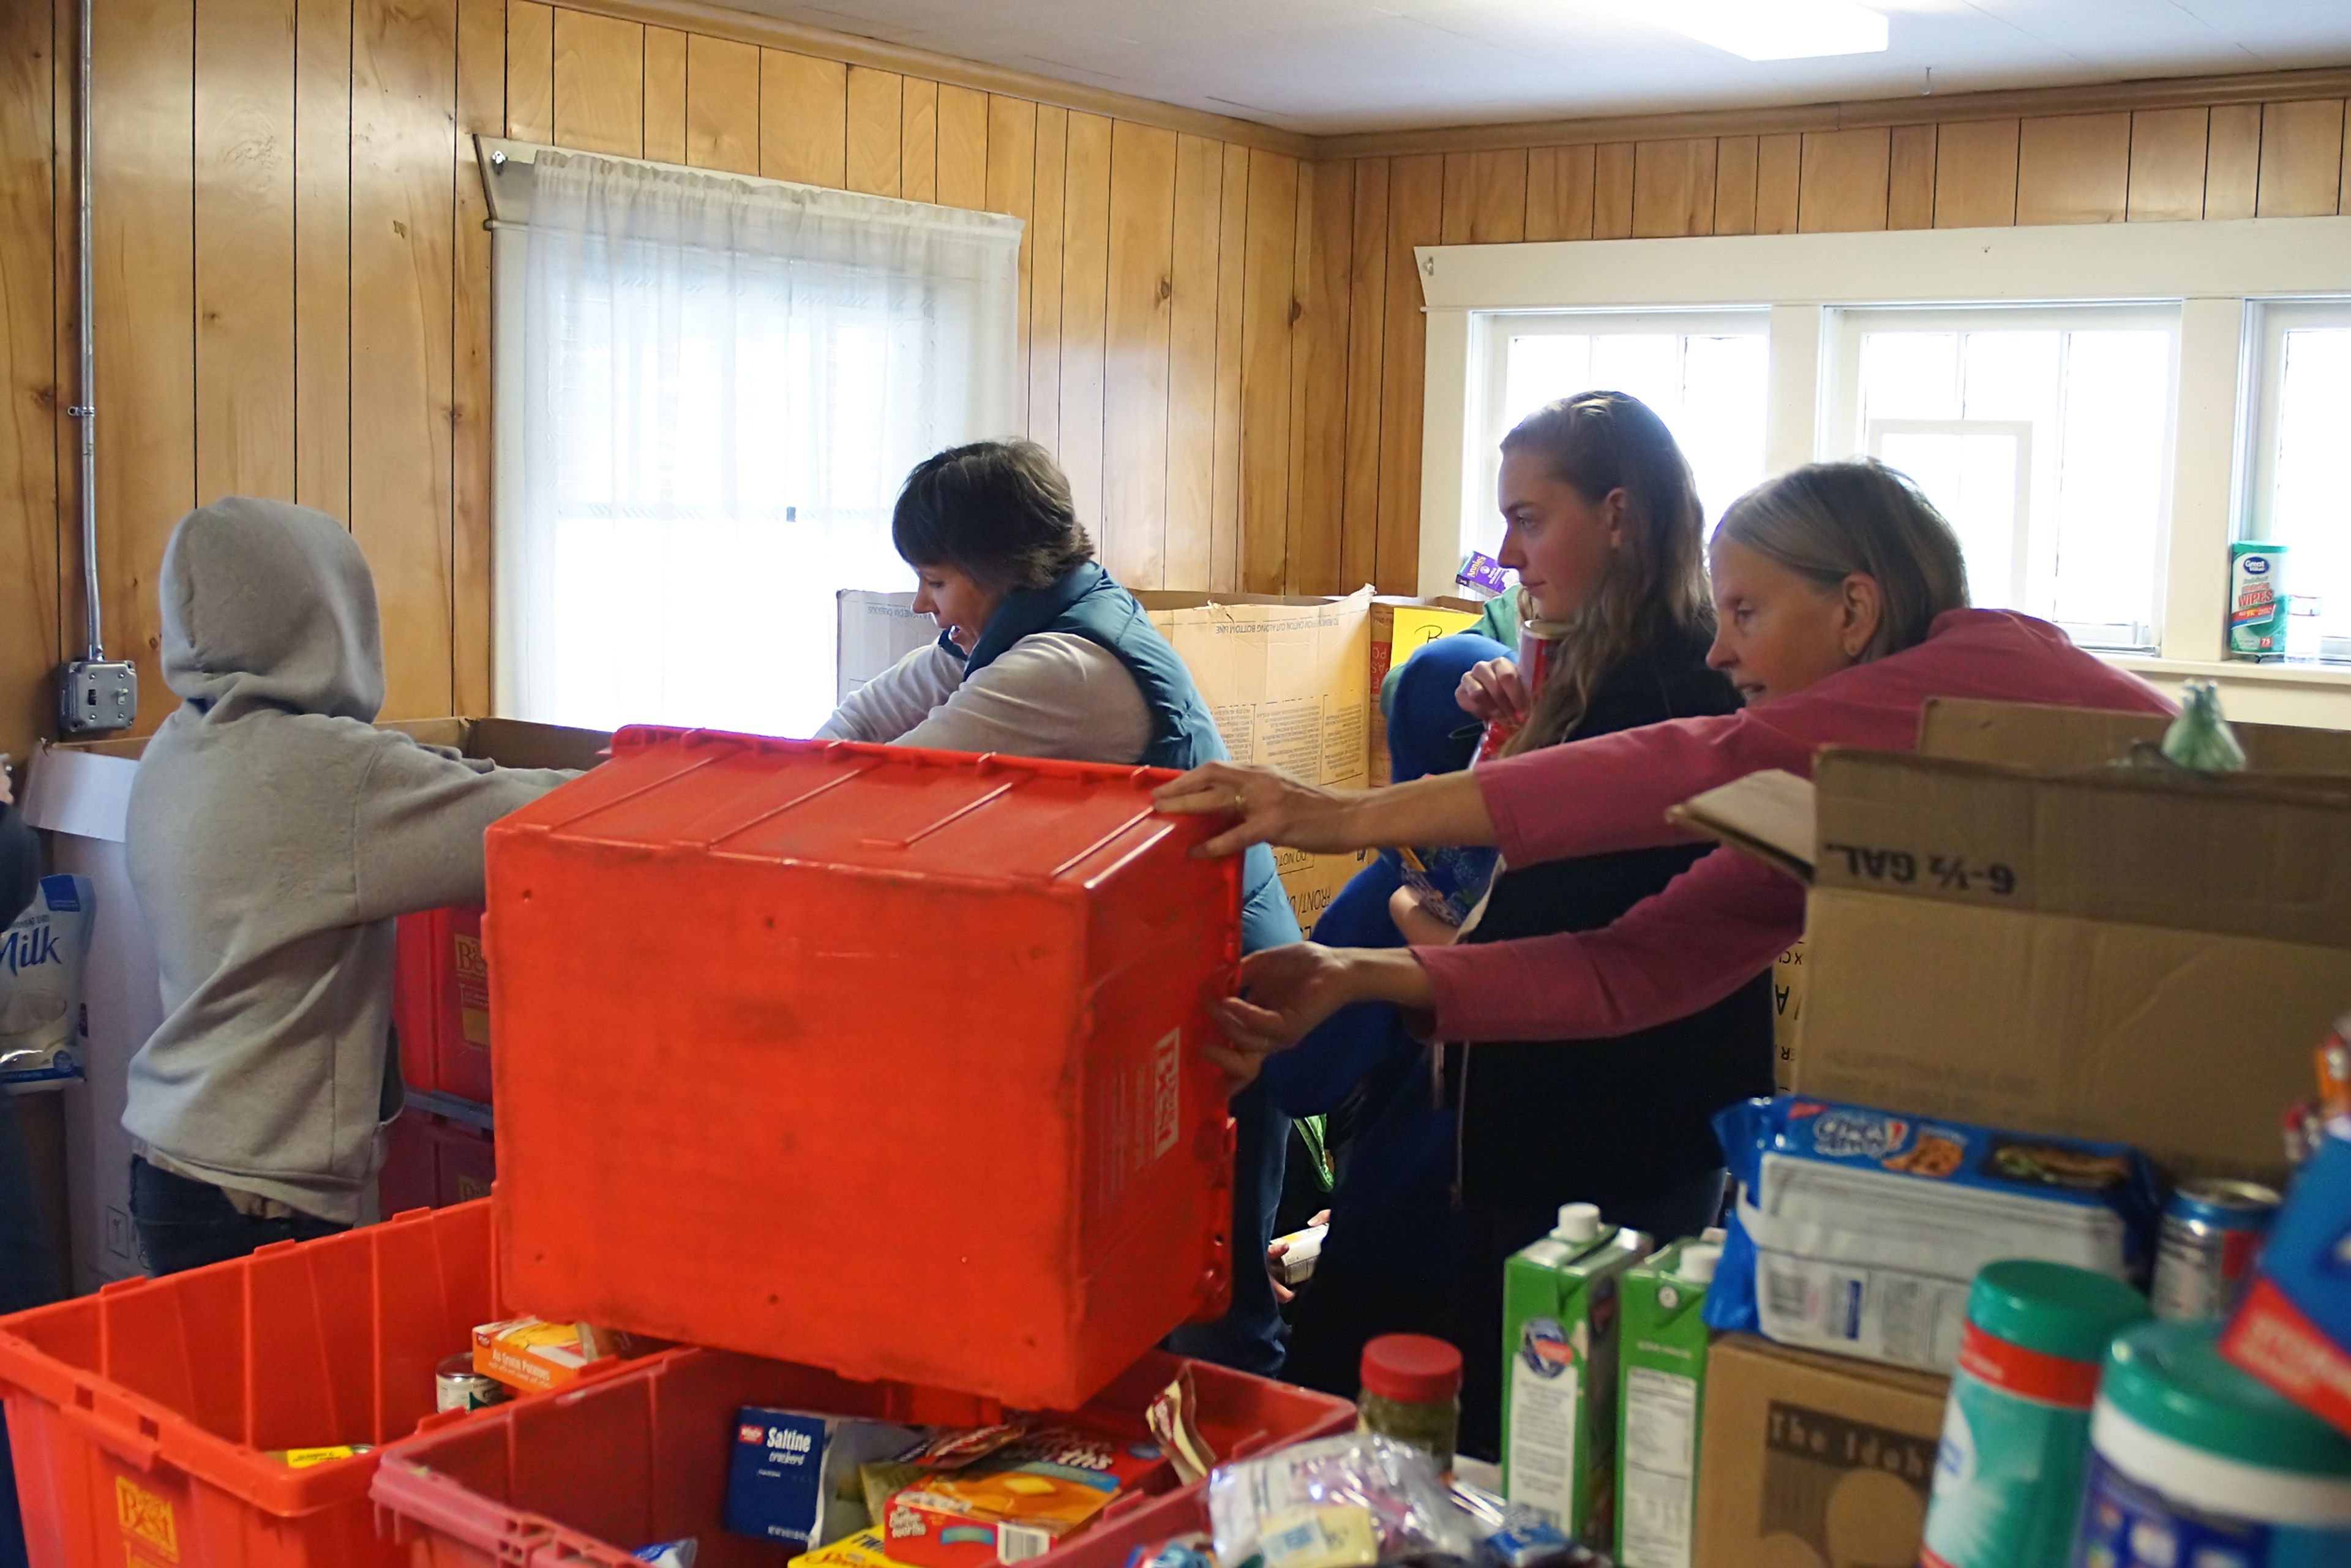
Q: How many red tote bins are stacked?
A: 2